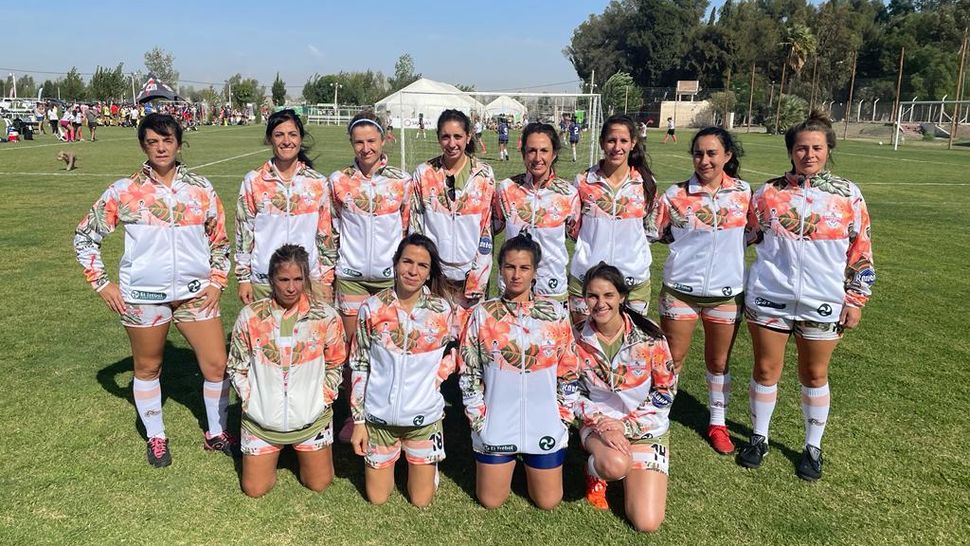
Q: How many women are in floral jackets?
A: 12